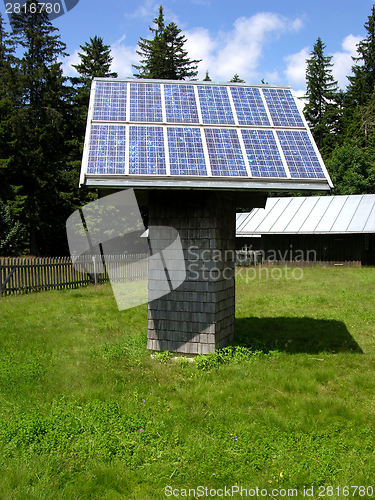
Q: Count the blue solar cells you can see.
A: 12